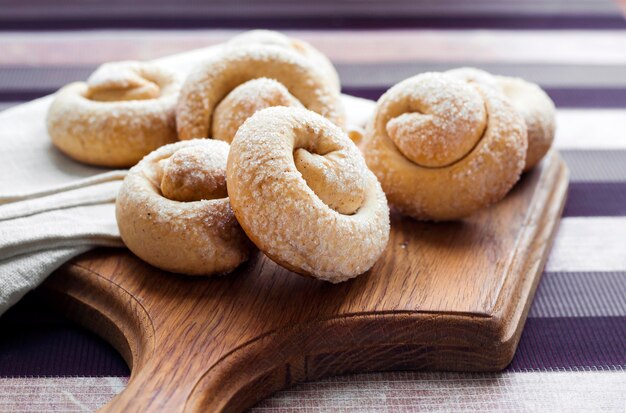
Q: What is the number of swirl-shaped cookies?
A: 7